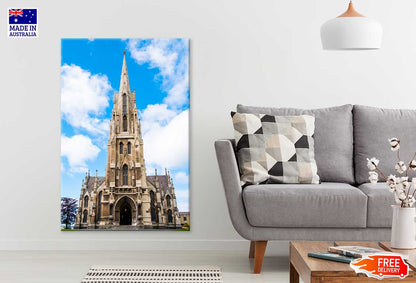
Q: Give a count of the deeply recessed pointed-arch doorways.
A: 1